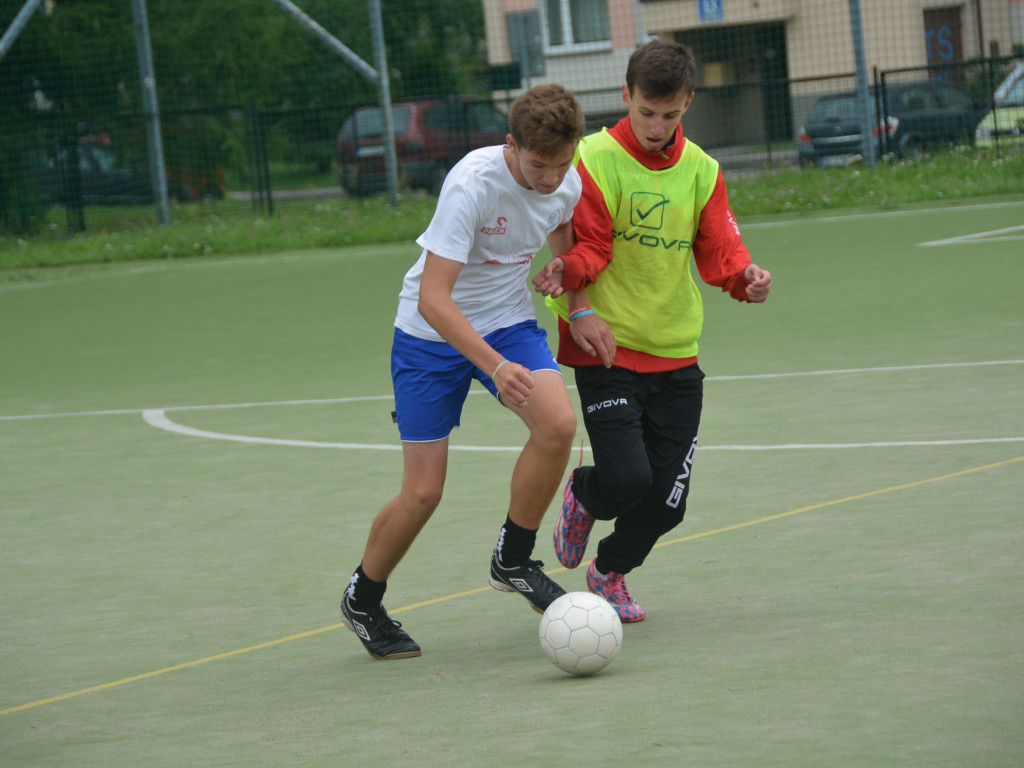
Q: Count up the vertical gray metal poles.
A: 3